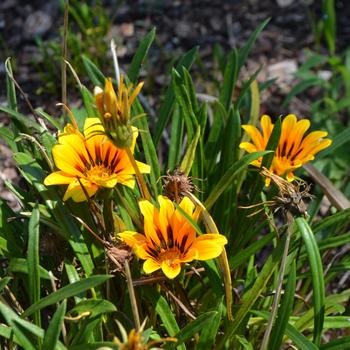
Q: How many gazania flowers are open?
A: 3